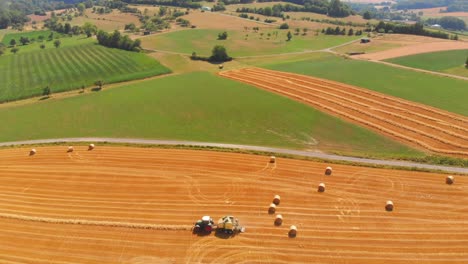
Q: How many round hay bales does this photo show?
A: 12